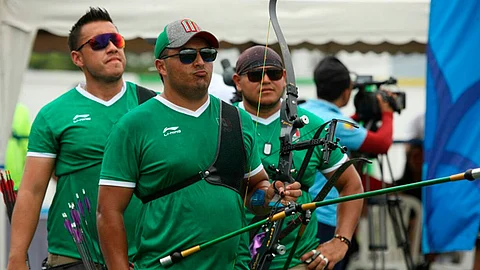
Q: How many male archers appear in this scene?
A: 3